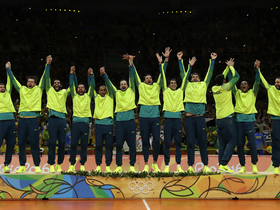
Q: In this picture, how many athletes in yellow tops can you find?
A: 12